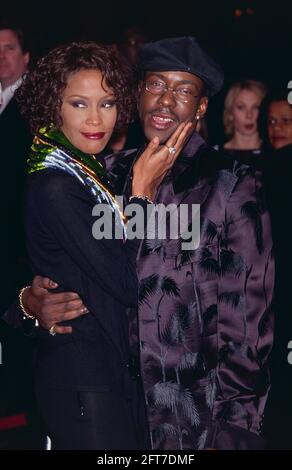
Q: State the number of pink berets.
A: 0